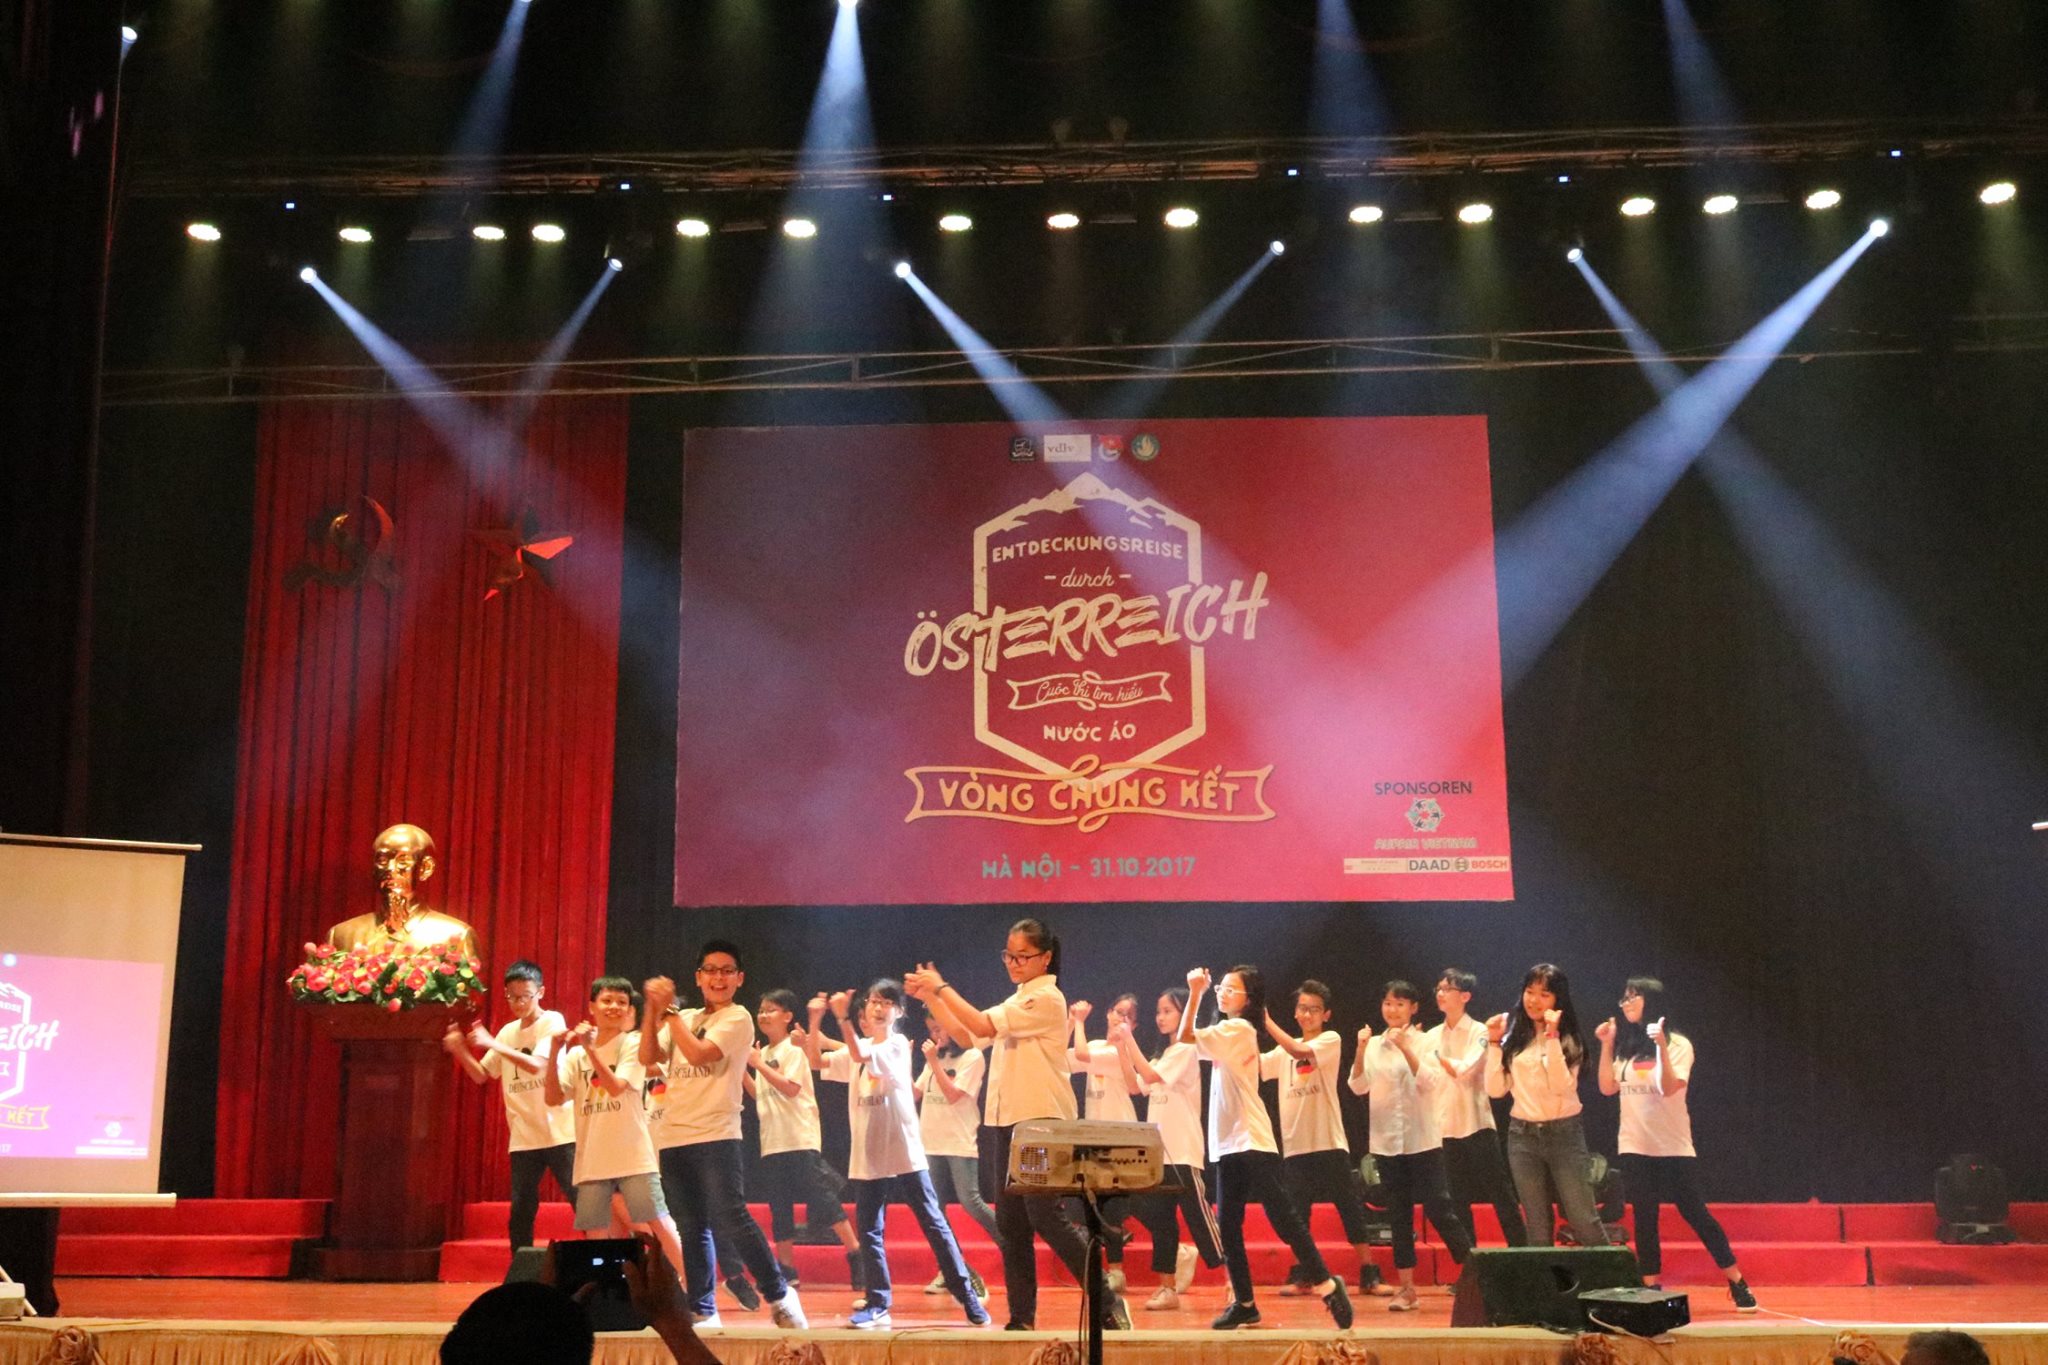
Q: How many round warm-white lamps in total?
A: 15